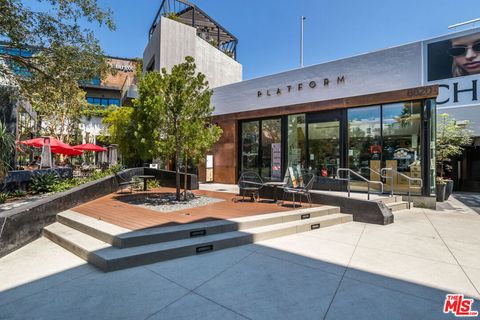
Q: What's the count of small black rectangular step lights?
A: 4